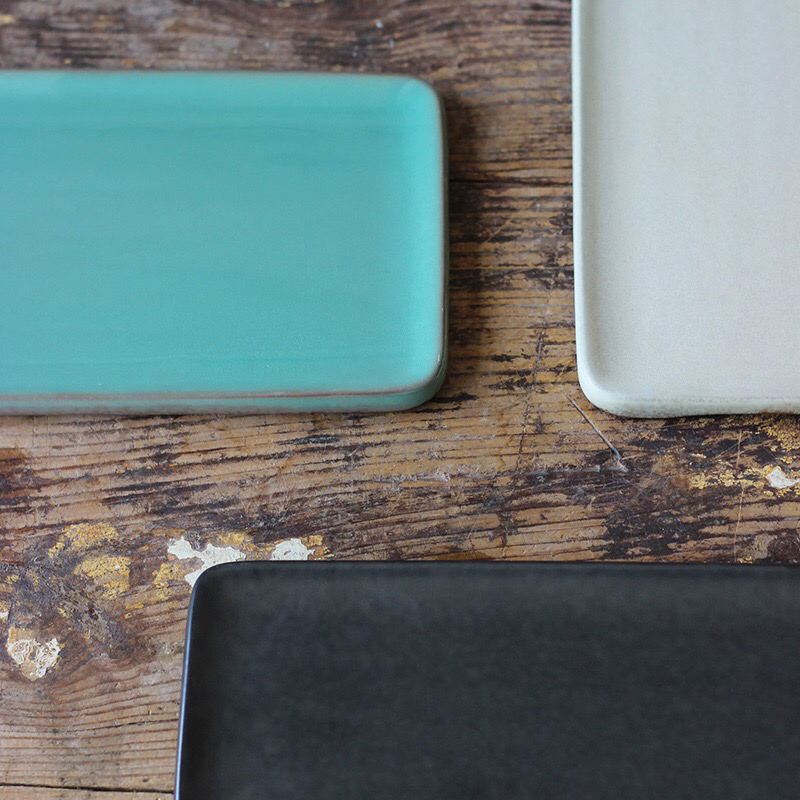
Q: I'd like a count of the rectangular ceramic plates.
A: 3